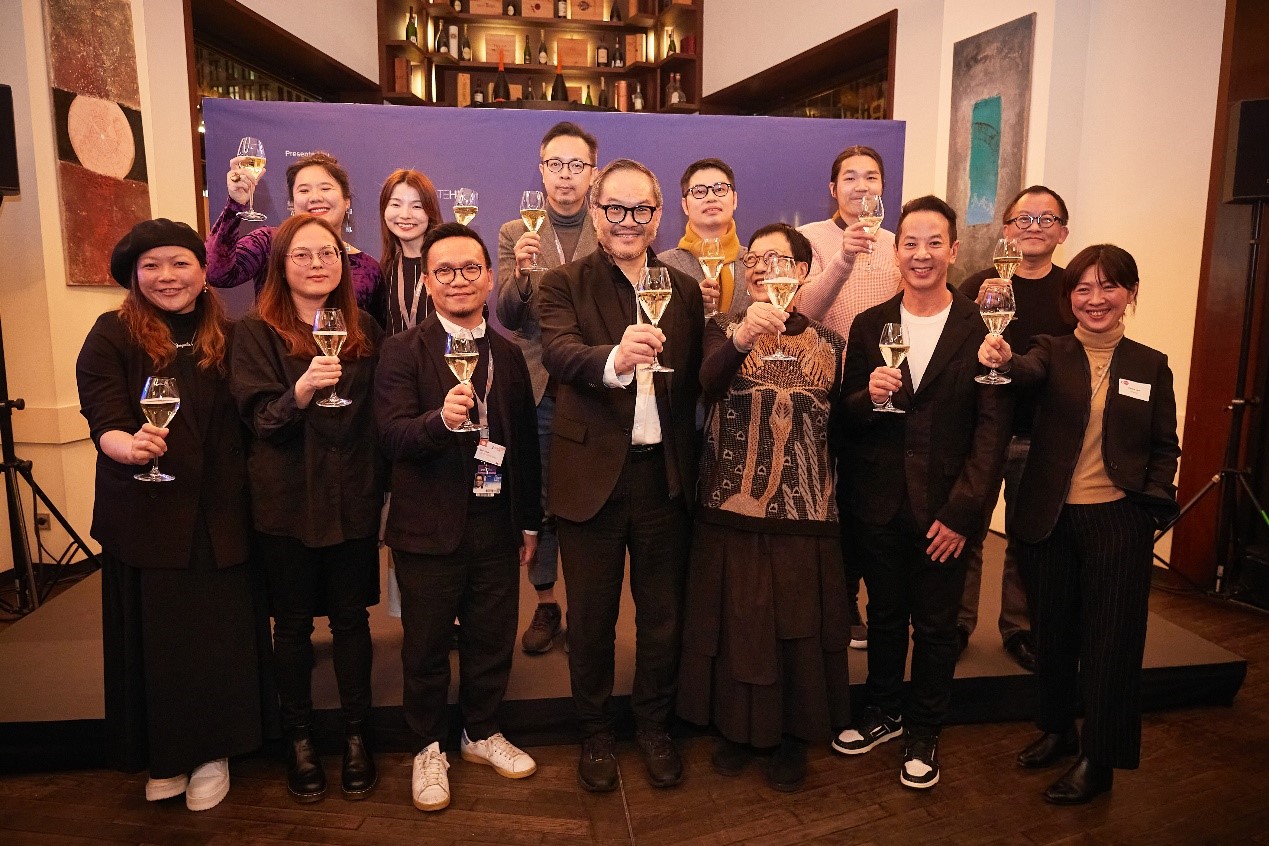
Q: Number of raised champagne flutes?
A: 13